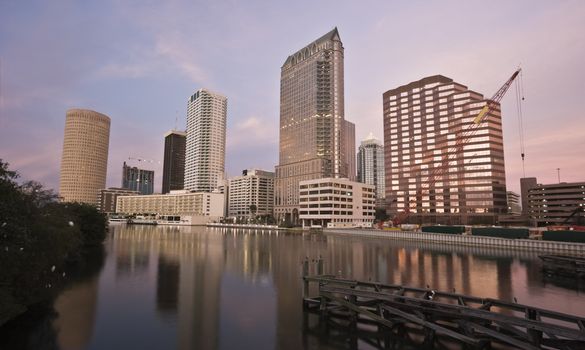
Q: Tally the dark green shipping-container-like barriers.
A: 3